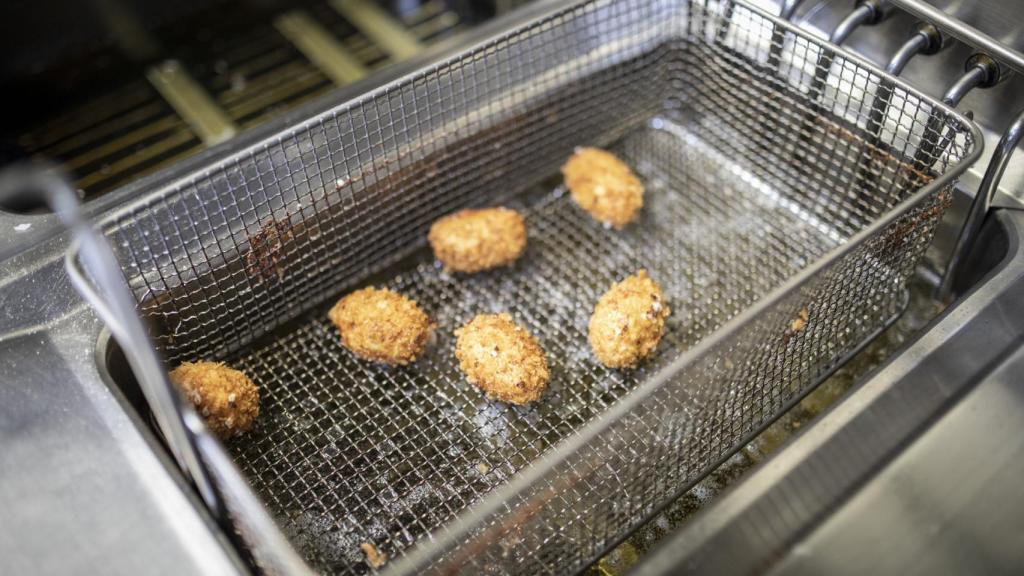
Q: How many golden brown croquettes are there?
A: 6